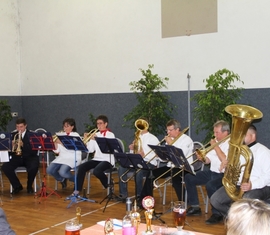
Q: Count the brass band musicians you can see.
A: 7